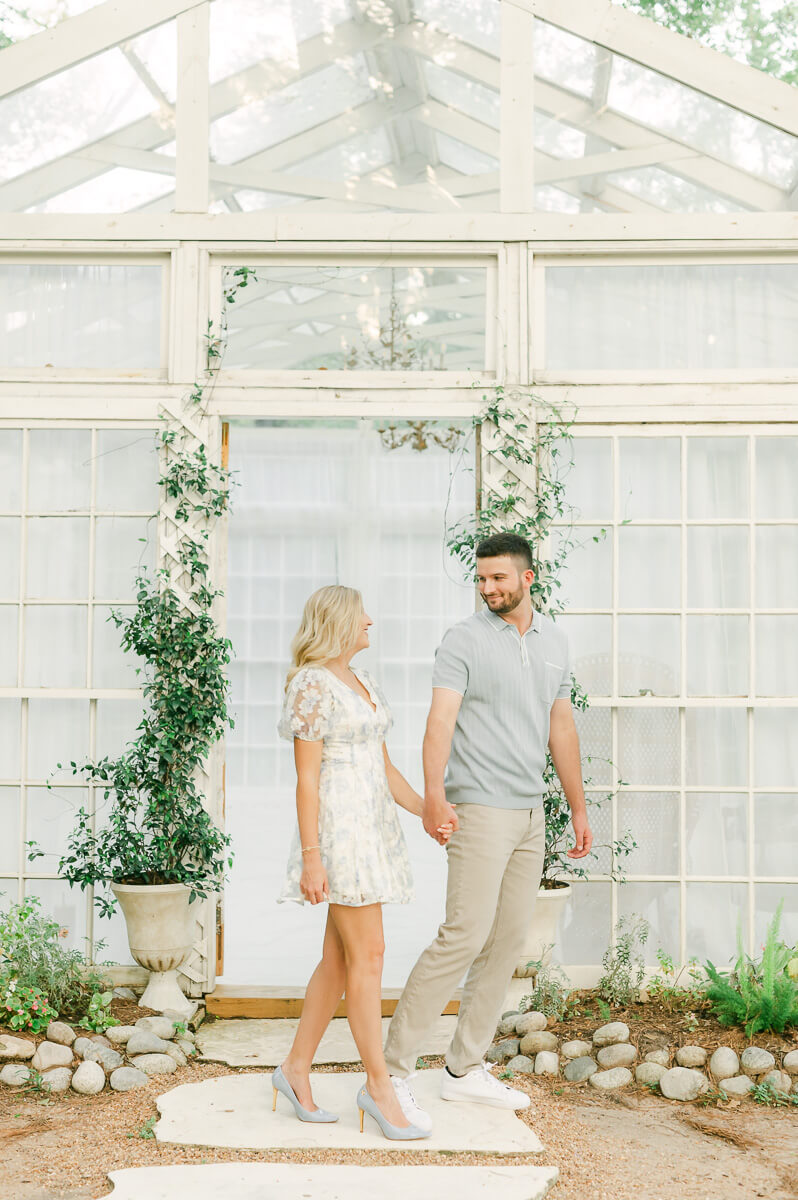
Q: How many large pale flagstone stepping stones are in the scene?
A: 3